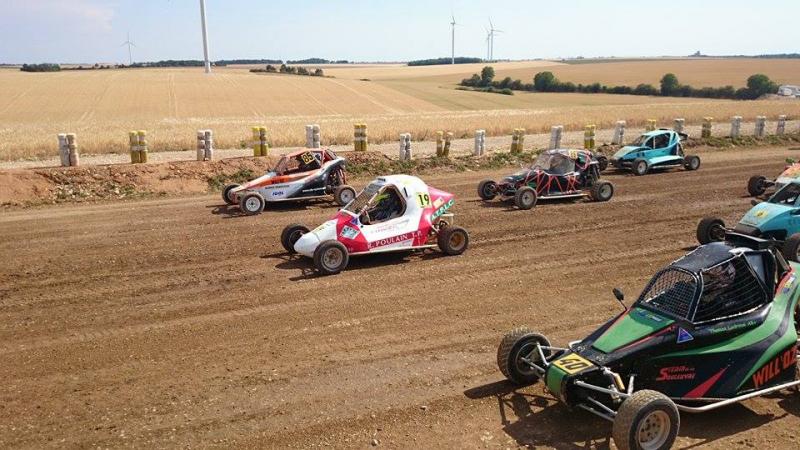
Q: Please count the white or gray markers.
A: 11